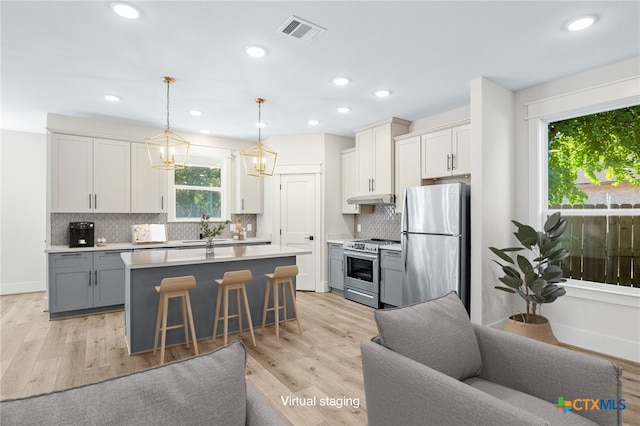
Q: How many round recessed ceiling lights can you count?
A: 11